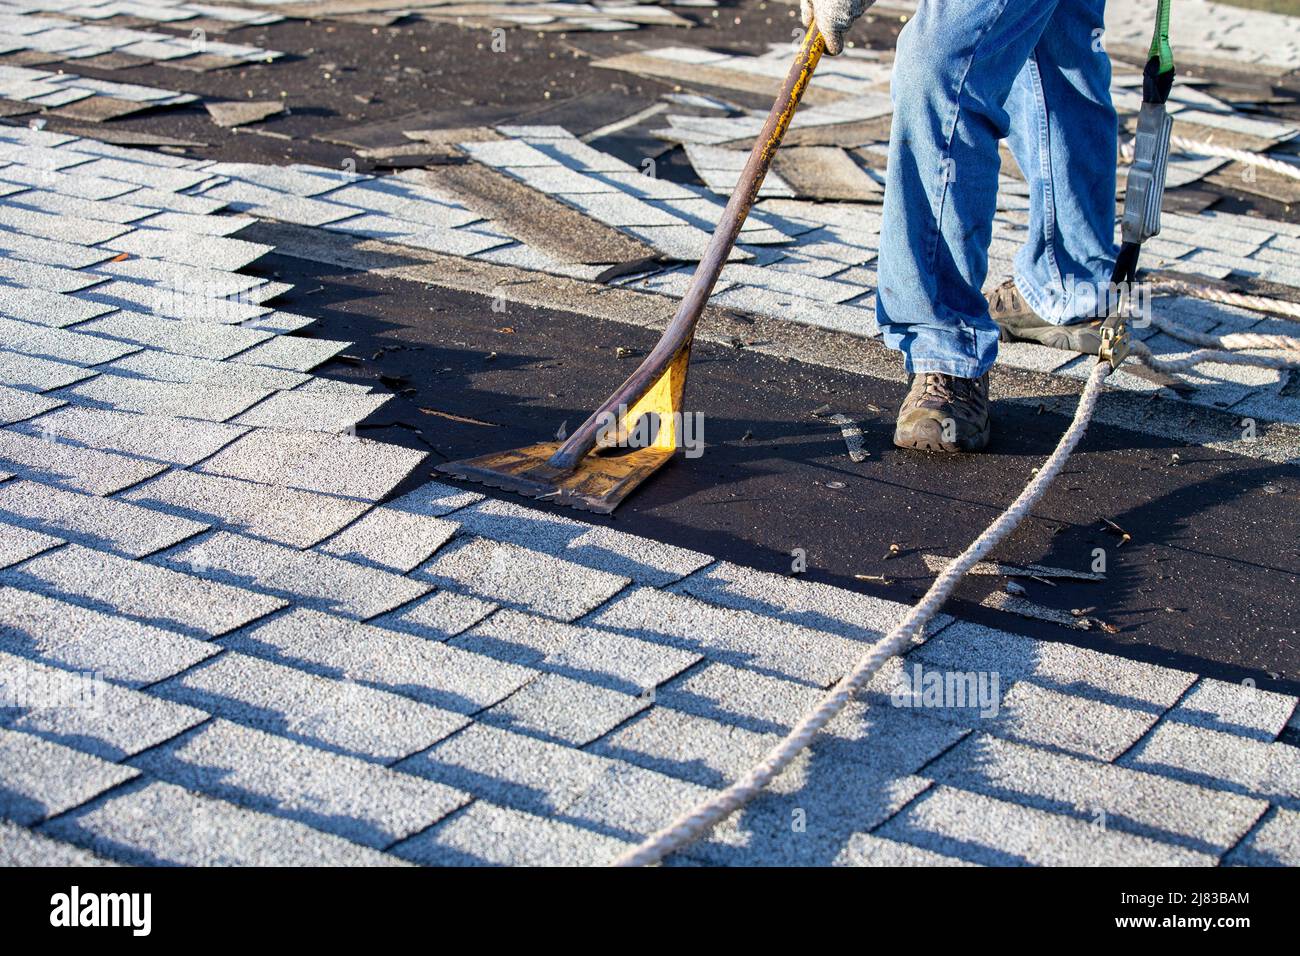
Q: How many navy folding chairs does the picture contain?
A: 0